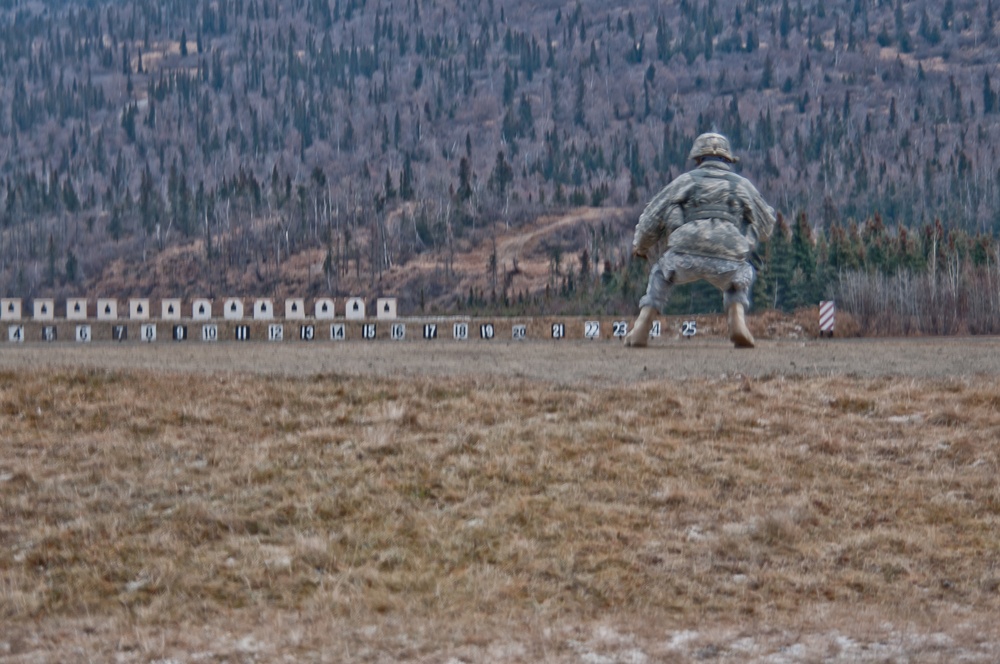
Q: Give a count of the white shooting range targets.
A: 13